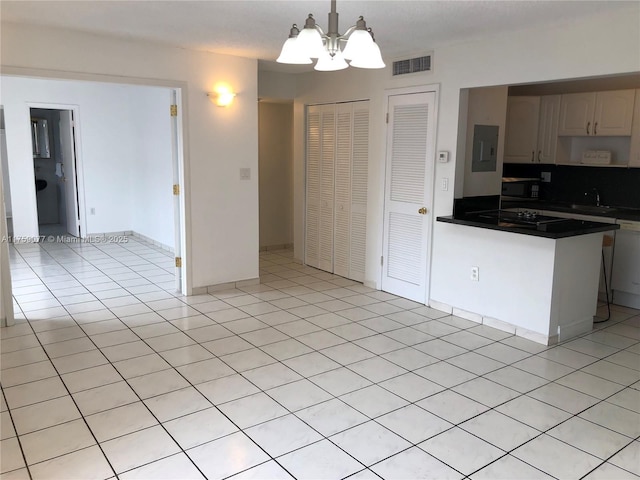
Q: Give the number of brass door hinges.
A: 3